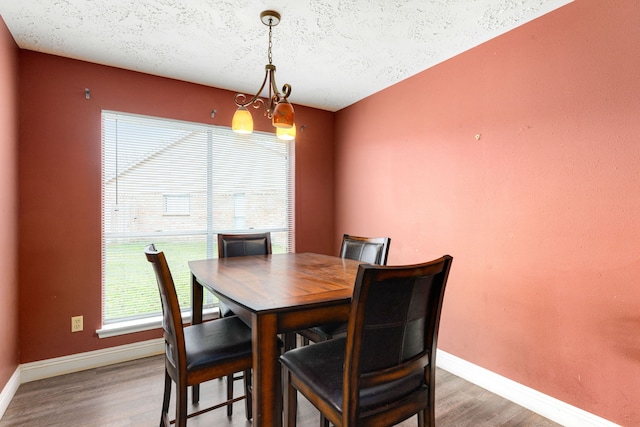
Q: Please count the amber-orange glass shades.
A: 3